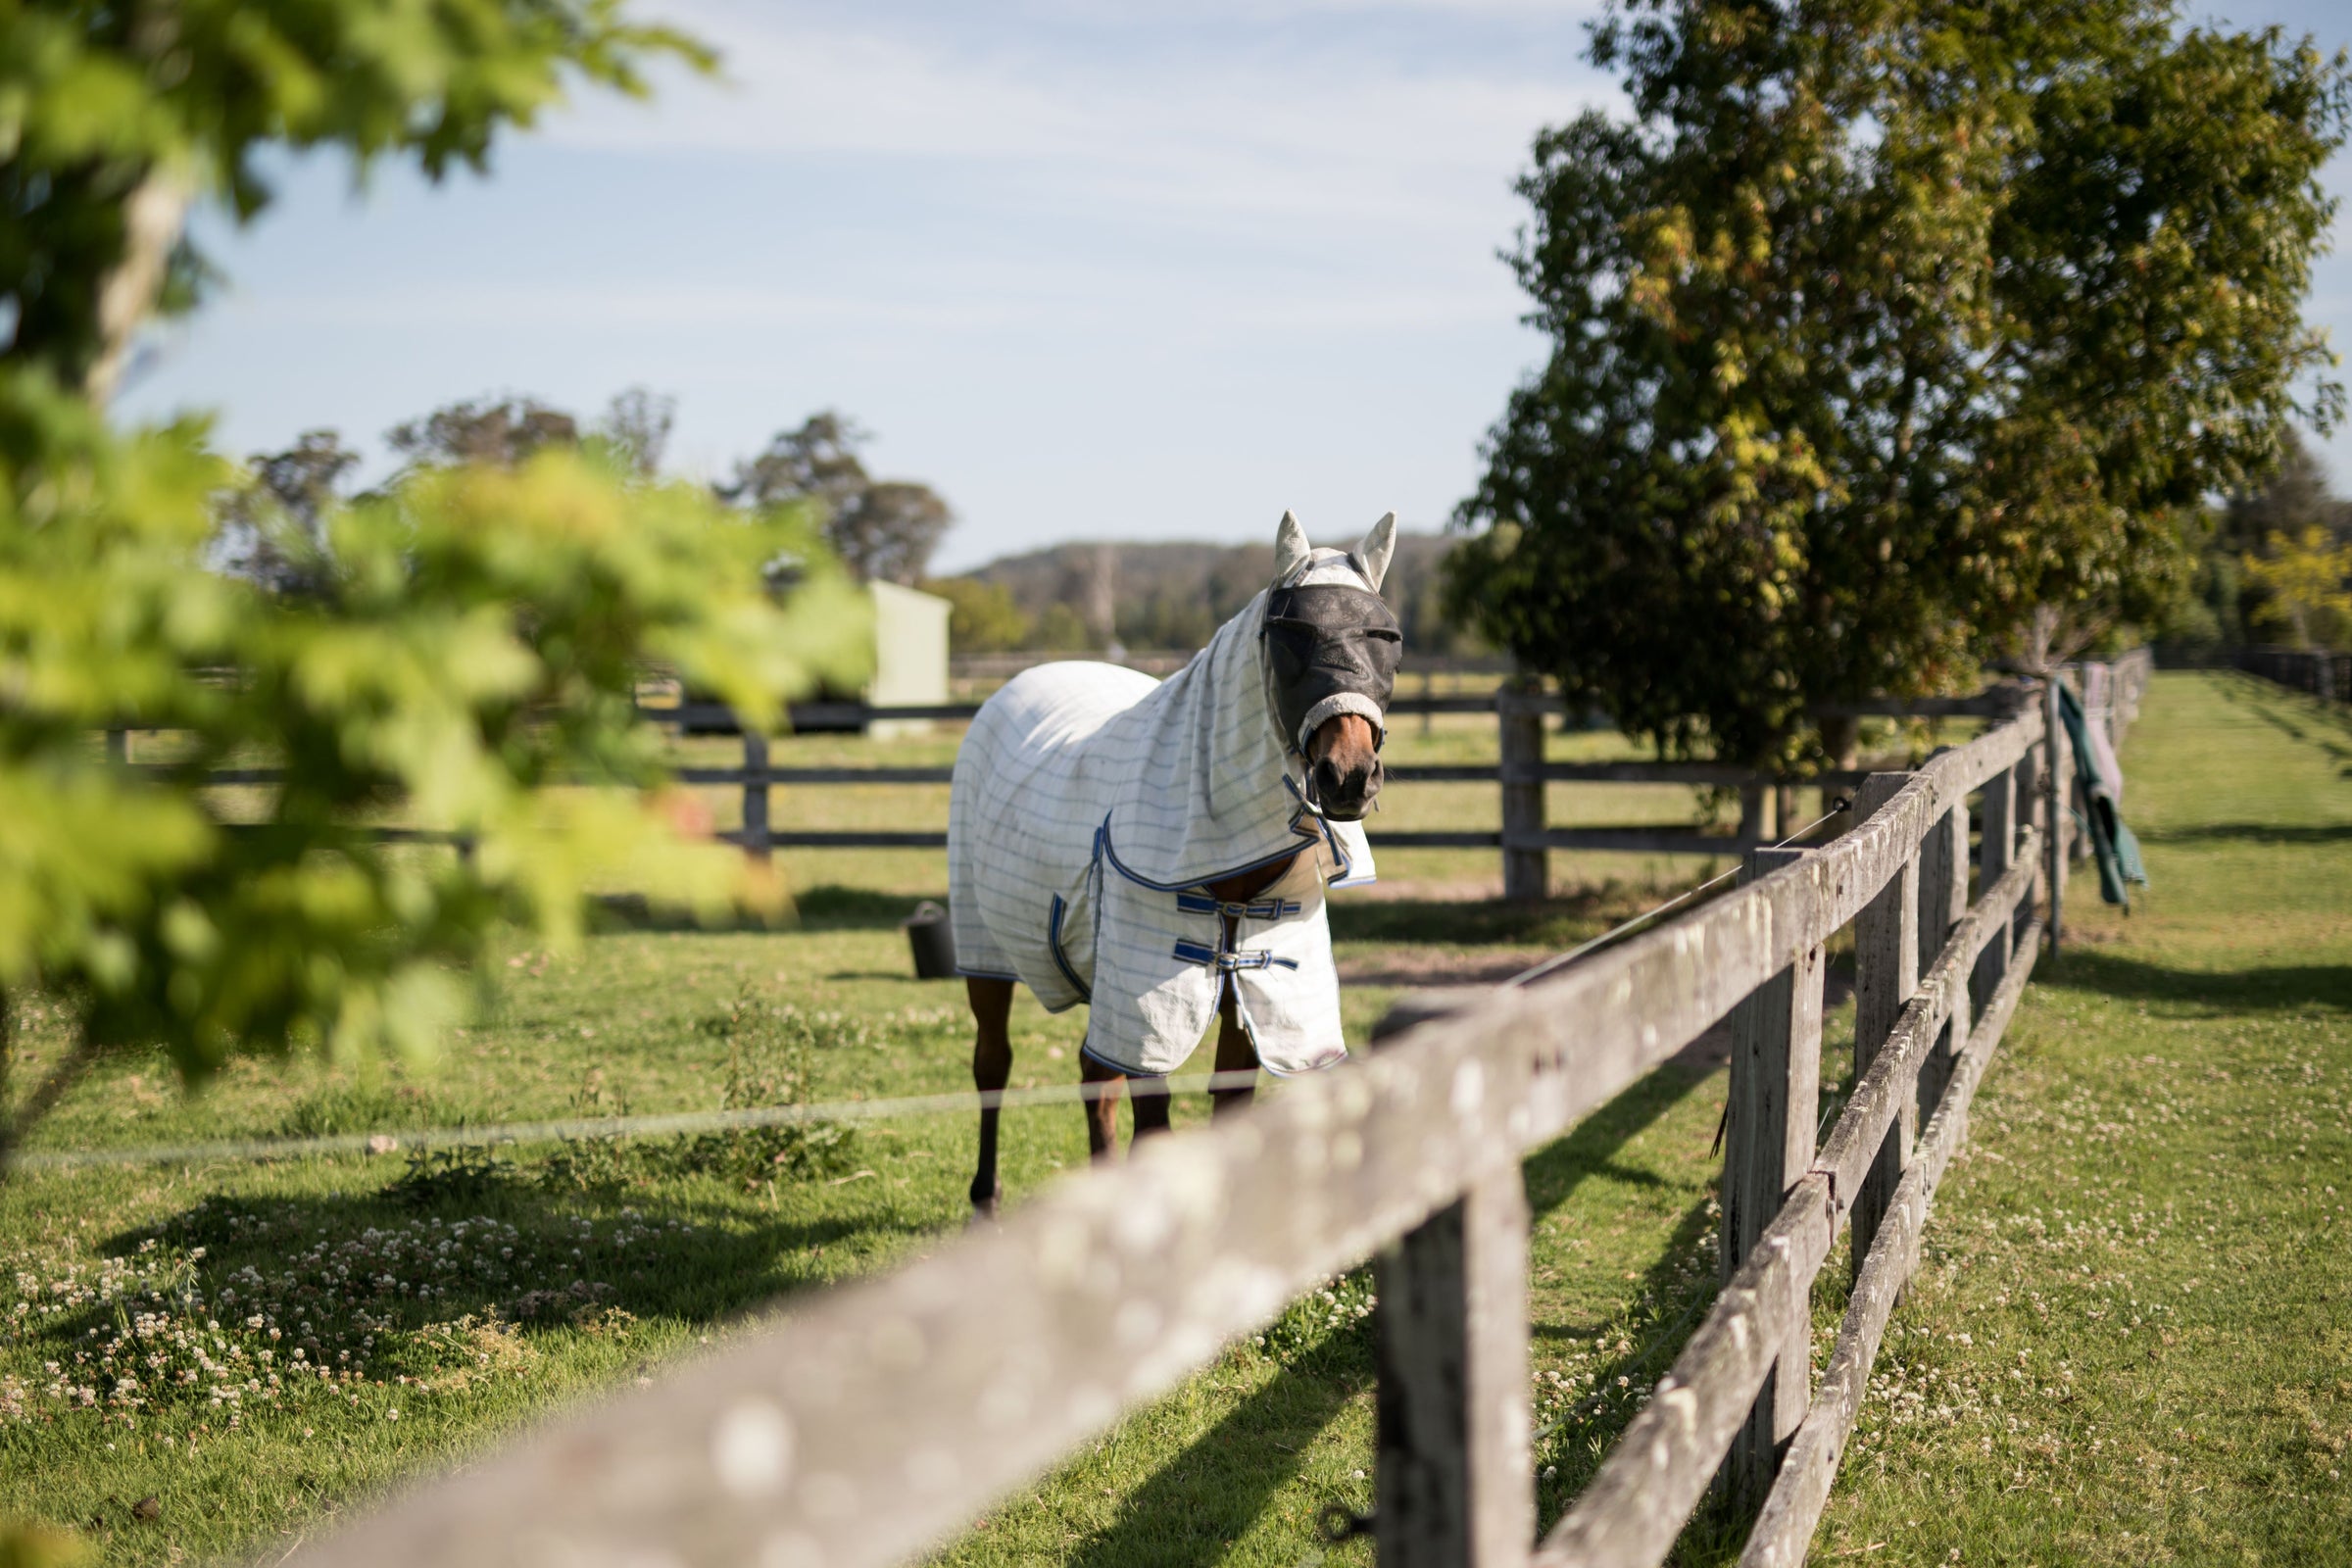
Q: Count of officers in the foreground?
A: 0